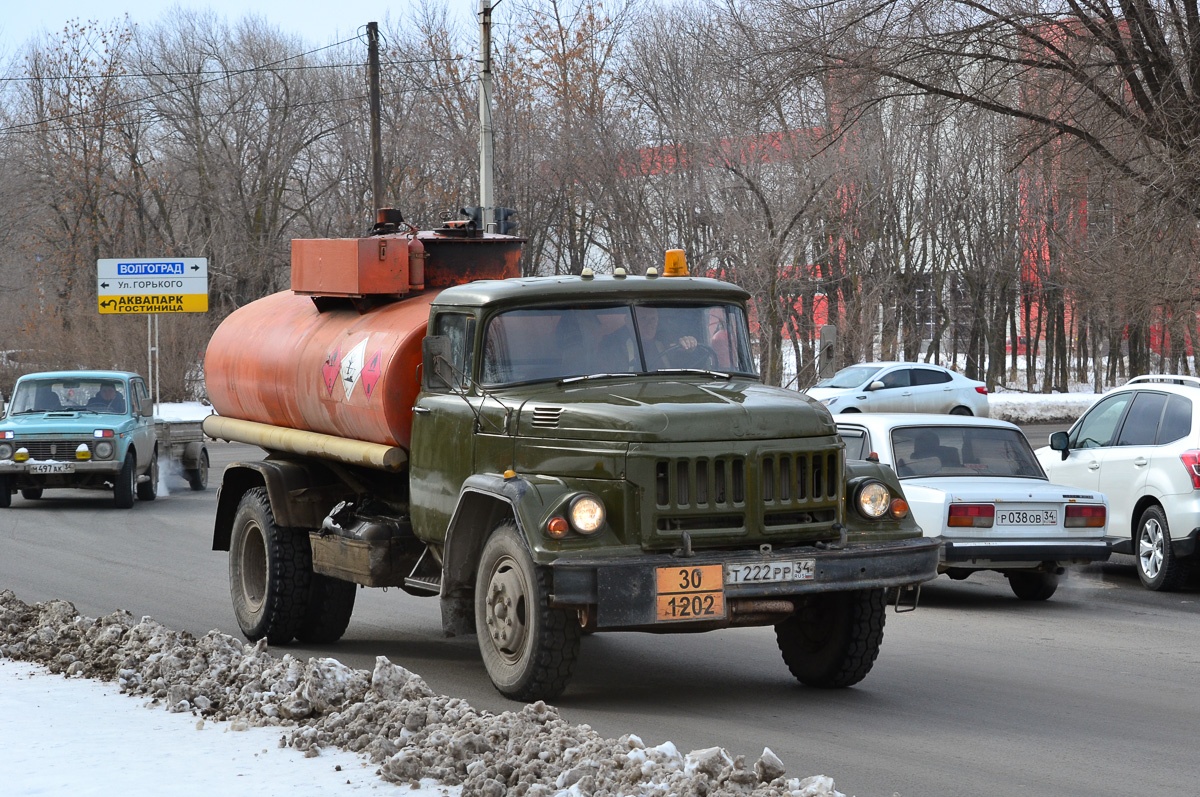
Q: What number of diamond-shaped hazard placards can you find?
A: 3